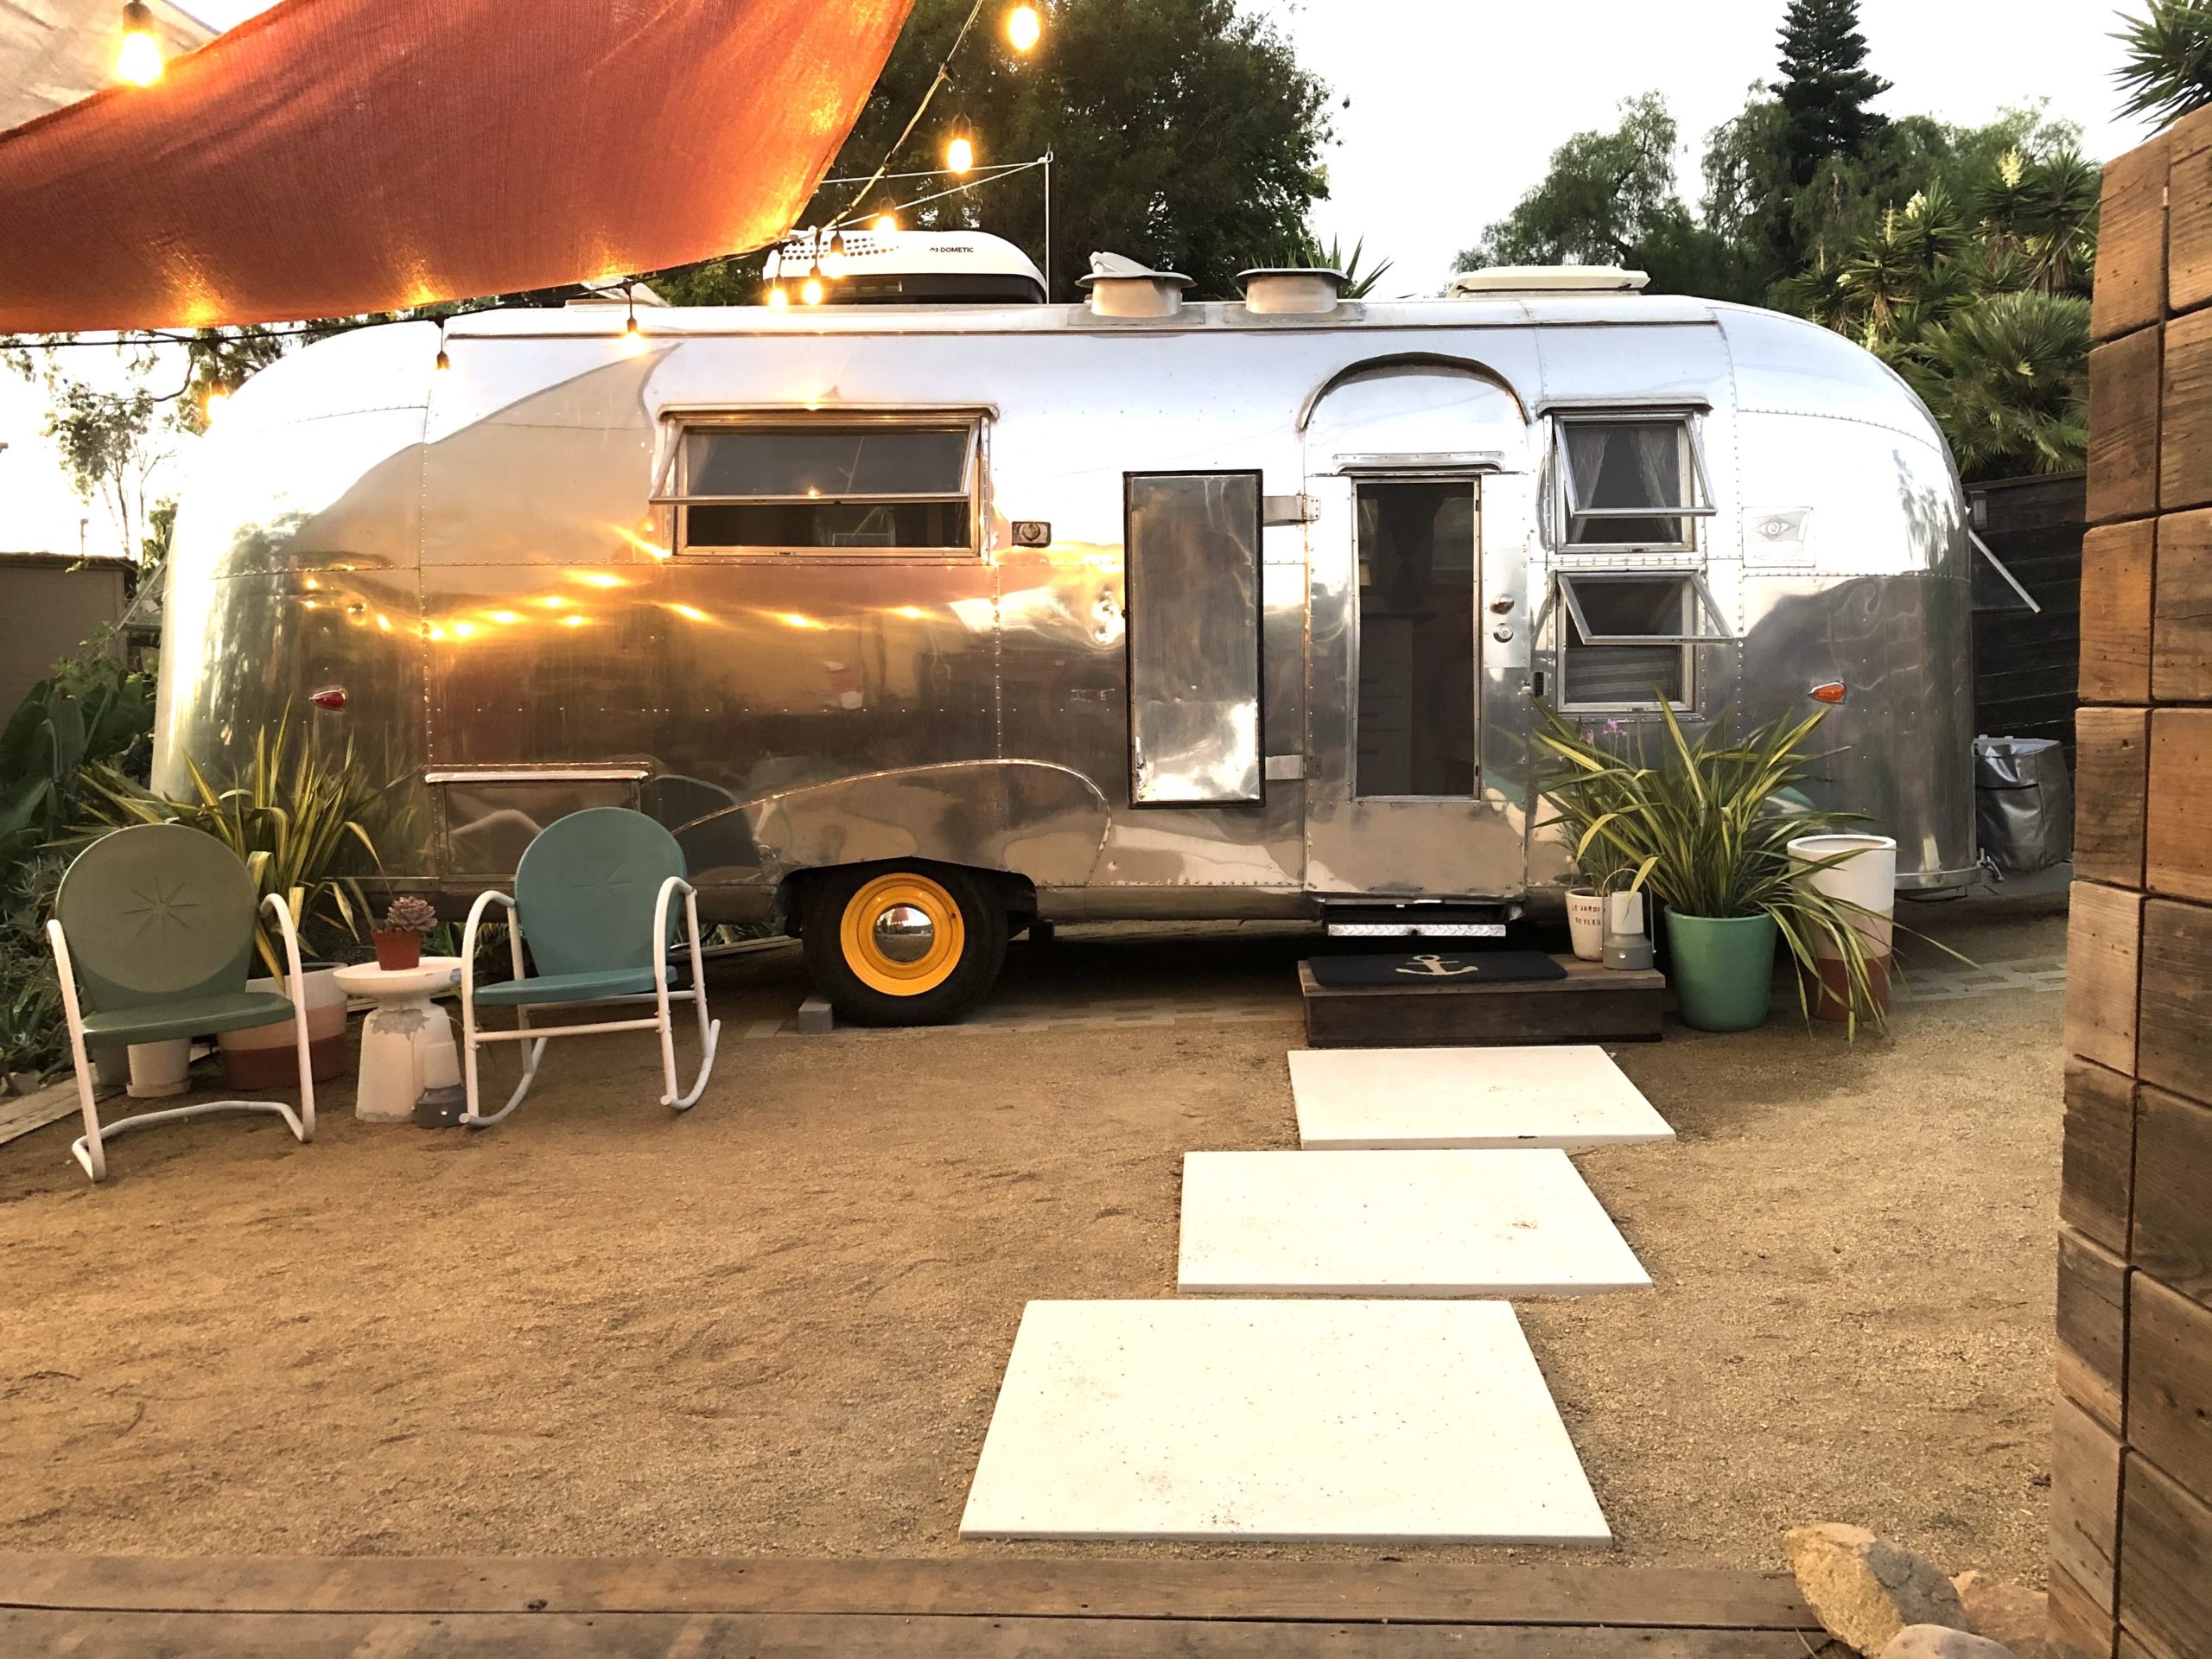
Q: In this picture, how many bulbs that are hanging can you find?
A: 10